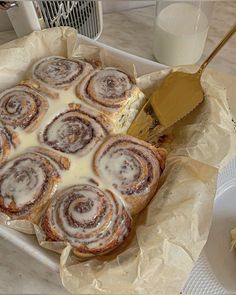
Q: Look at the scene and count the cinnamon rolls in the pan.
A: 8